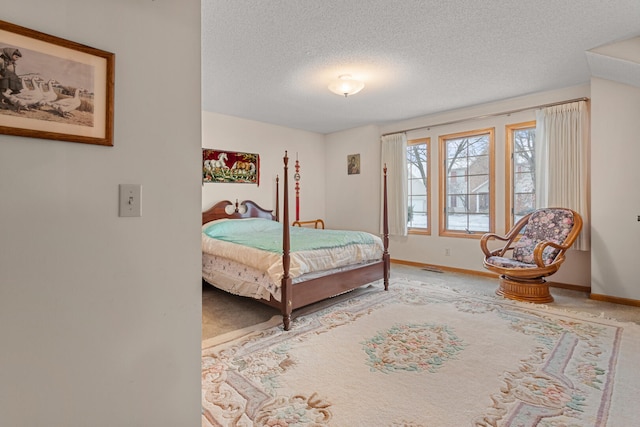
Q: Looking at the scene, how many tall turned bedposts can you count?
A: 3